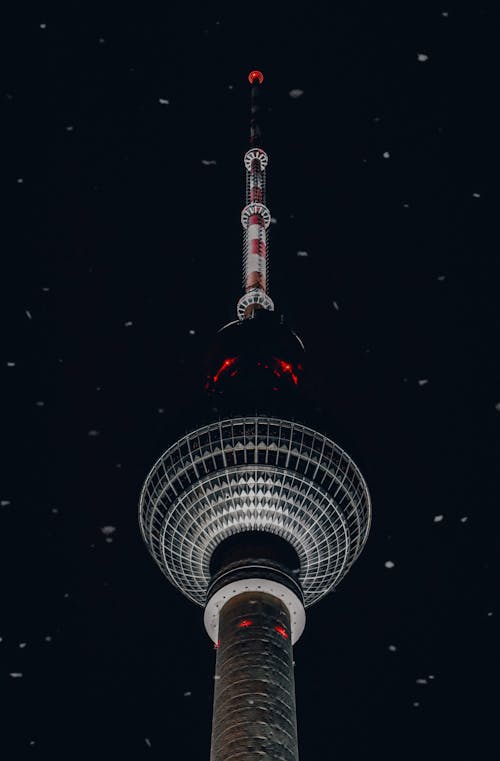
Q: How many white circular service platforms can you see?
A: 3